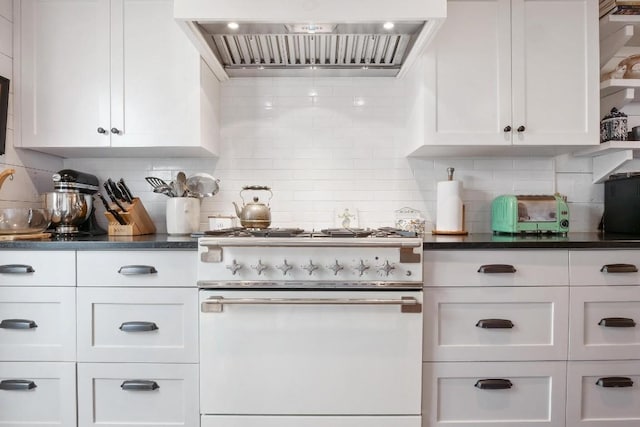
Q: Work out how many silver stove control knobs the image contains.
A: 7